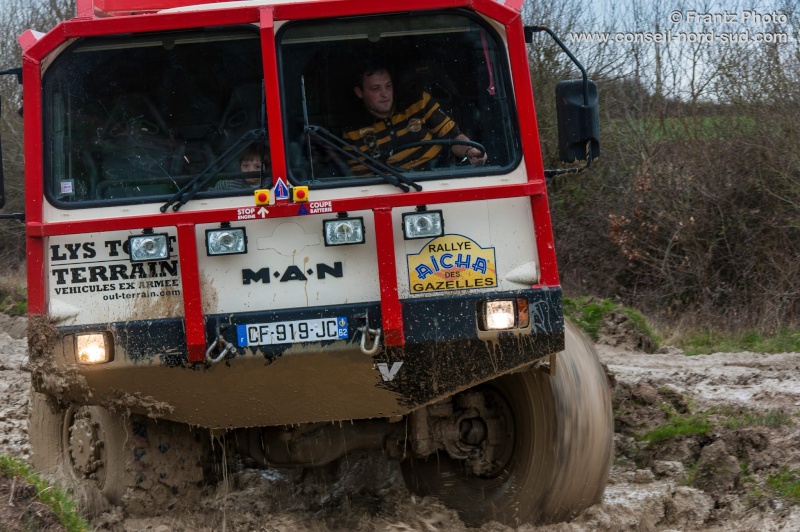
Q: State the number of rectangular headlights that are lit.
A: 2